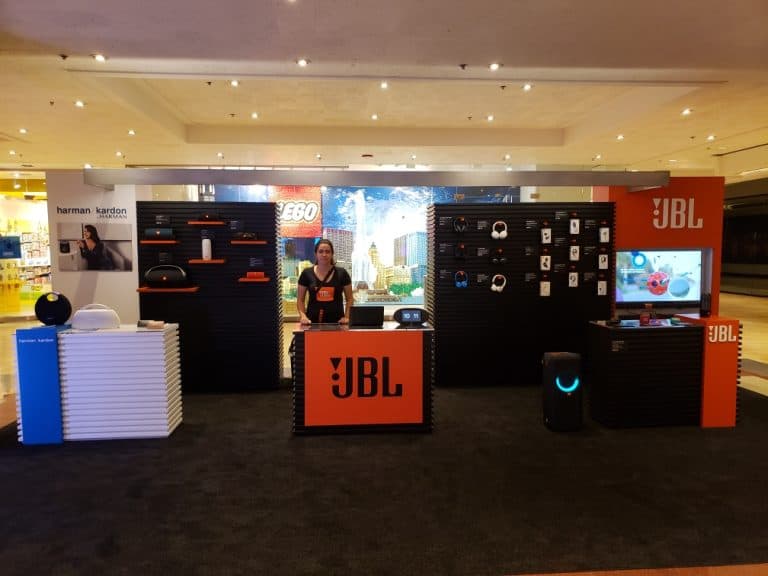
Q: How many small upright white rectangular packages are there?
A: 9